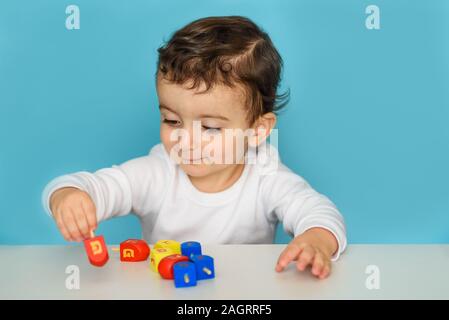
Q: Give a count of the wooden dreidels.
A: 8